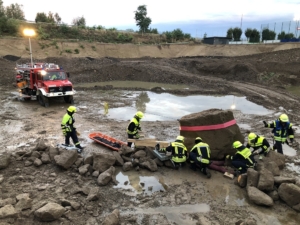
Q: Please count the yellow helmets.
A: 7